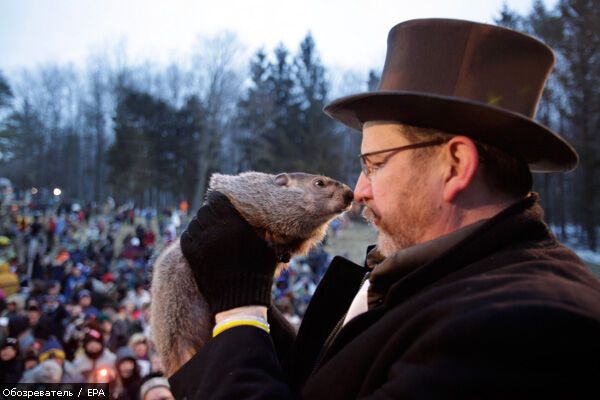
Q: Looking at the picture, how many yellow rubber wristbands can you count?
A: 1